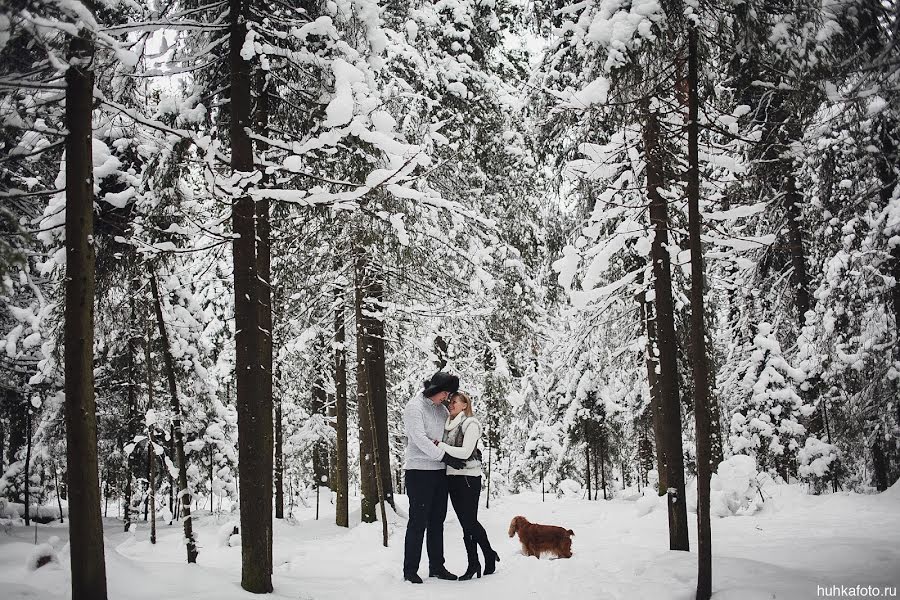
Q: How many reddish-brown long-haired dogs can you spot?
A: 1